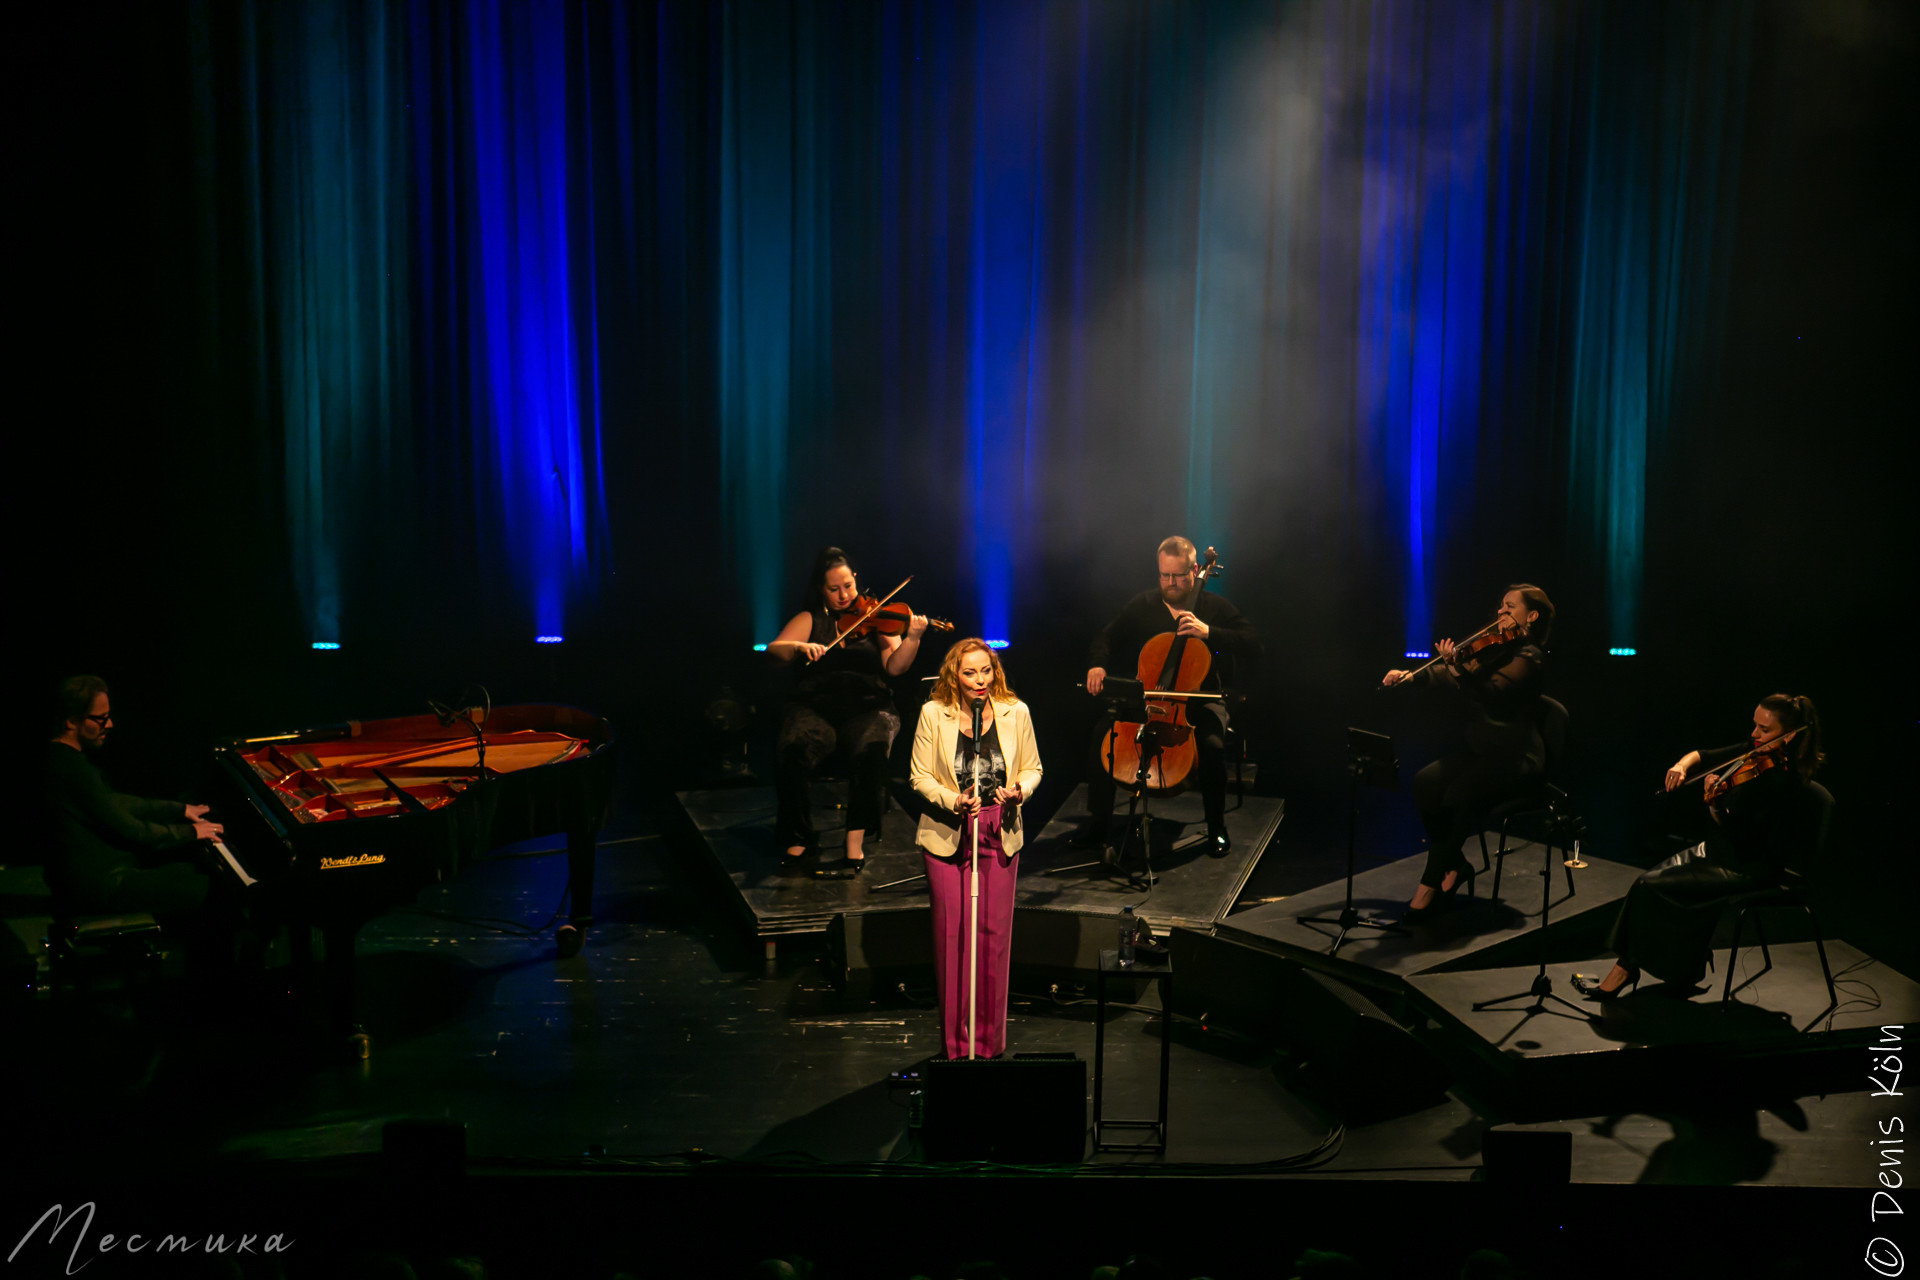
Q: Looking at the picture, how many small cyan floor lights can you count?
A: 3